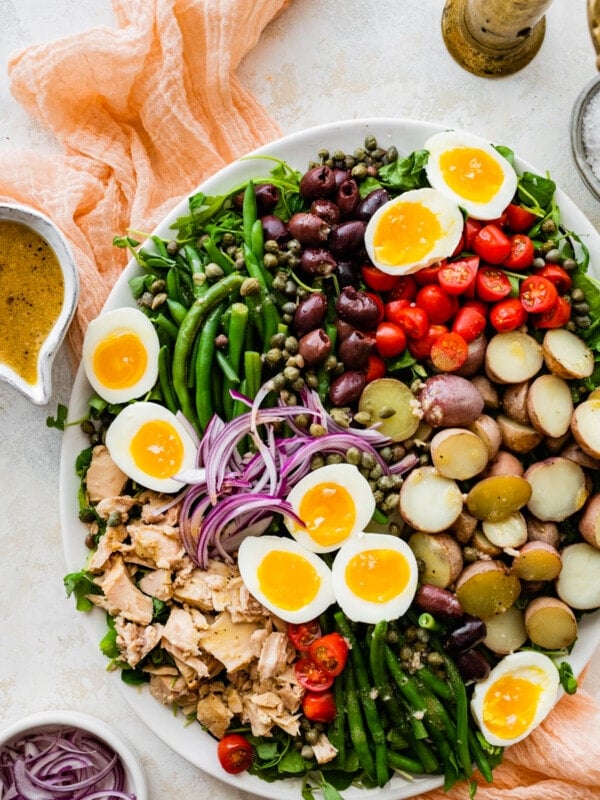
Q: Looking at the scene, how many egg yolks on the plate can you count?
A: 8